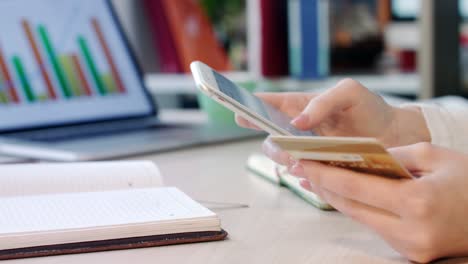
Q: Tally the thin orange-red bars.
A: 4